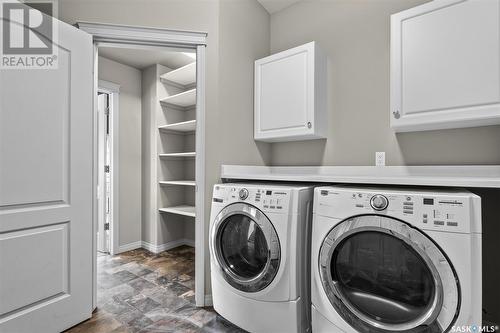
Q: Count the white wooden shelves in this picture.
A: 6